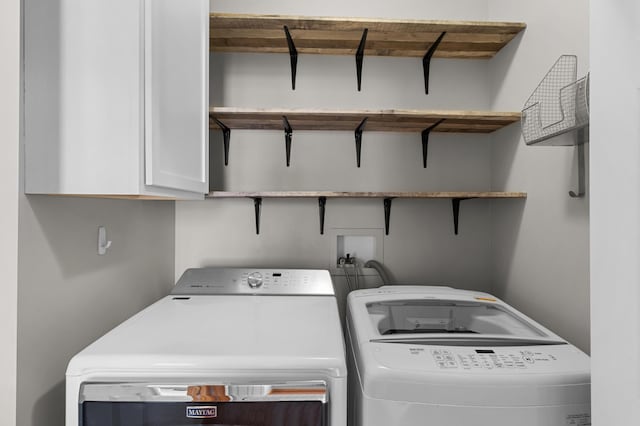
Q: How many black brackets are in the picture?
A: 11